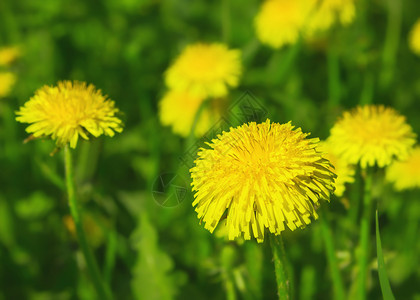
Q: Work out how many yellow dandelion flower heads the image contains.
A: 12